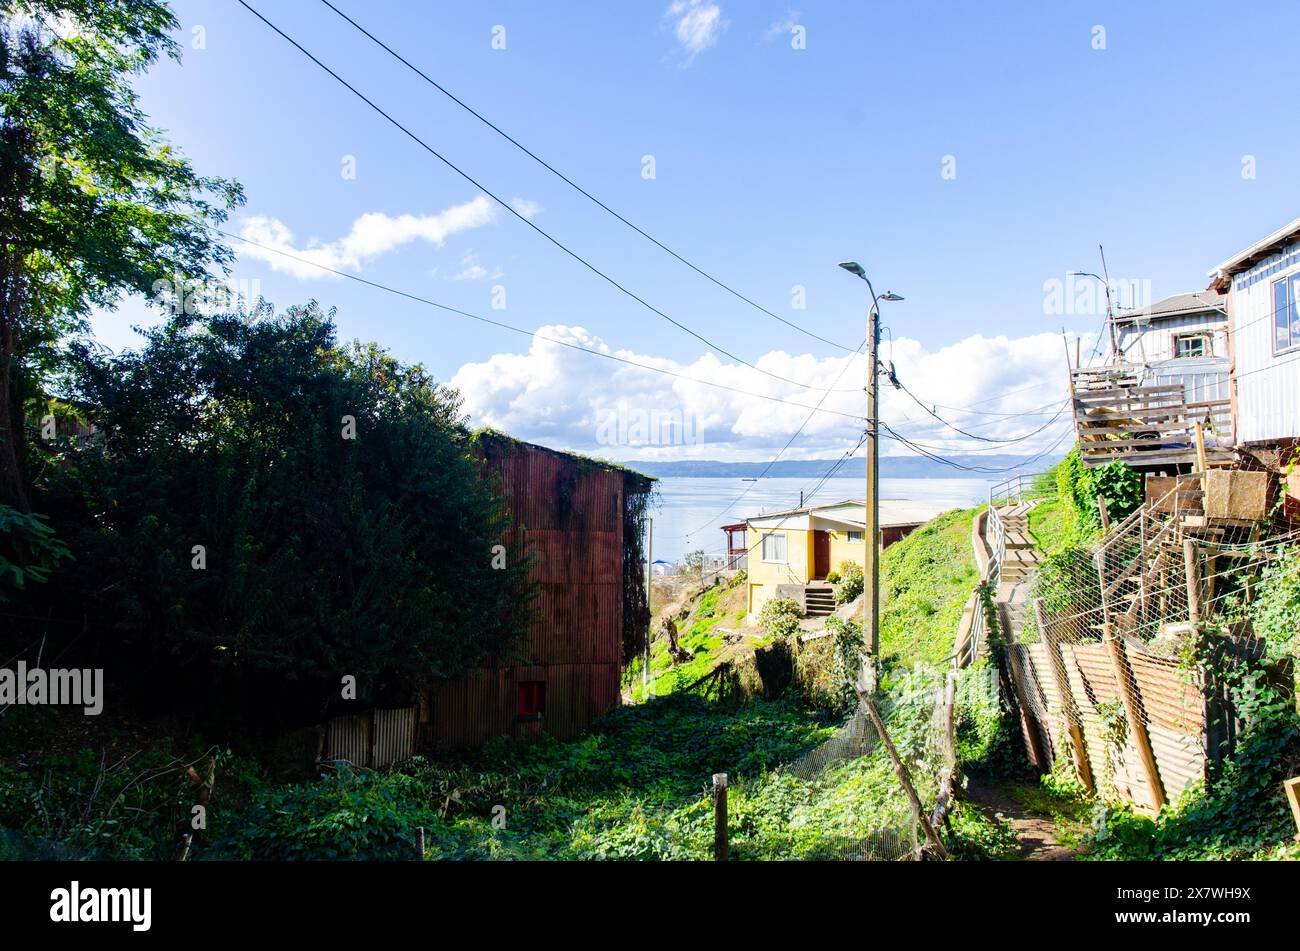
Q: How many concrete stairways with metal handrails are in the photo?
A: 1